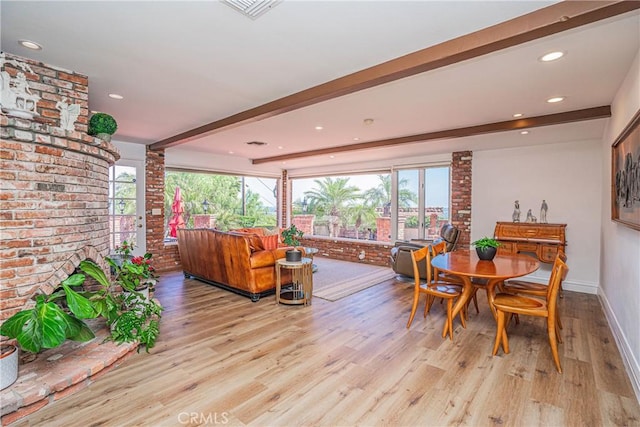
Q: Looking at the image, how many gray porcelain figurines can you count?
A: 3